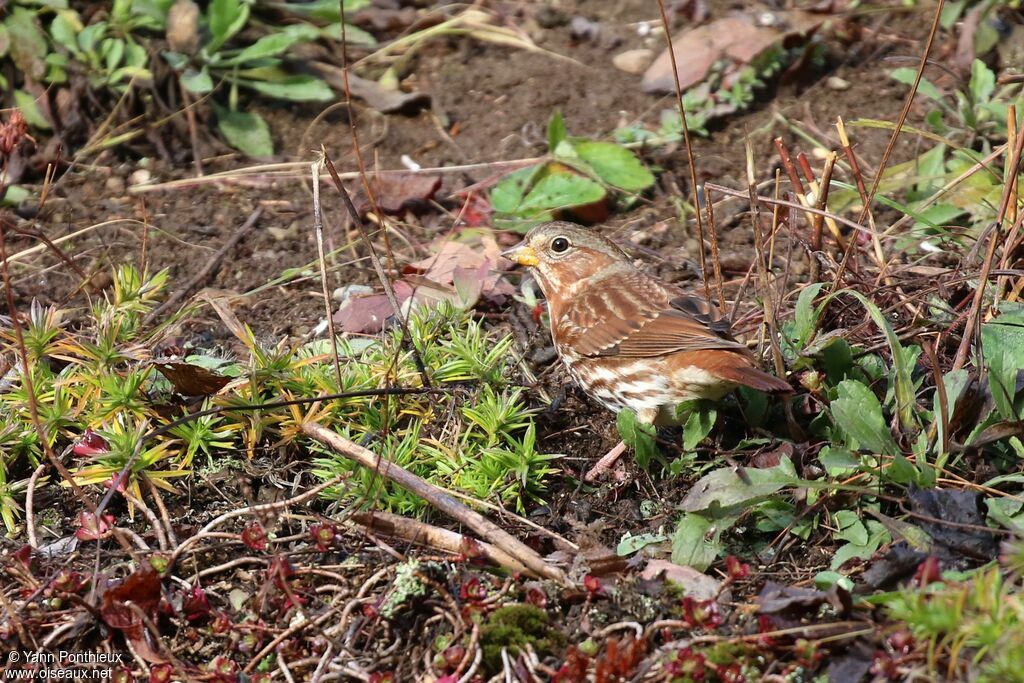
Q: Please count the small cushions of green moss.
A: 1